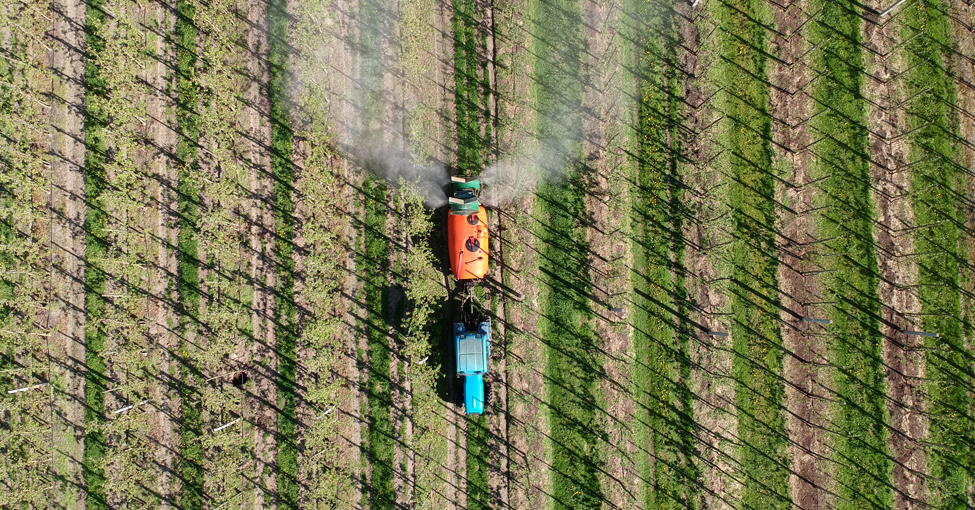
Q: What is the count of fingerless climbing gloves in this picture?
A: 0